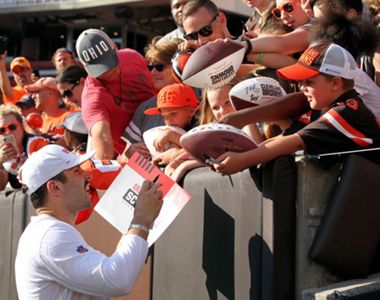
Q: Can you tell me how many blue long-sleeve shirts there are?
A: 0